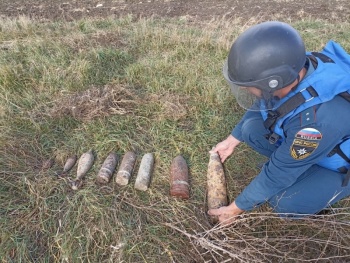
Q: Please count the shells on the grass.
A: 8